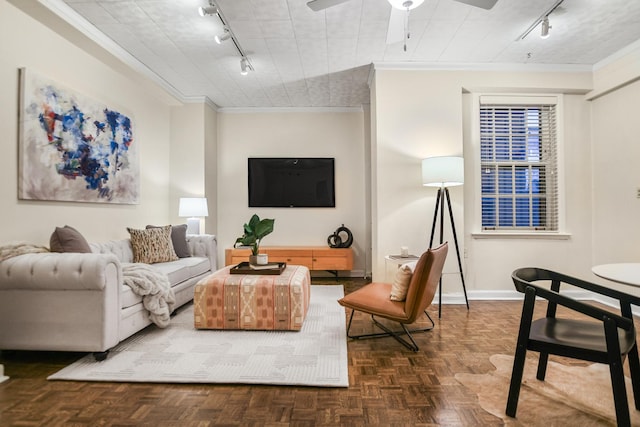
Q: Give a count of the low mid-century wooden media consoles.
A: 1